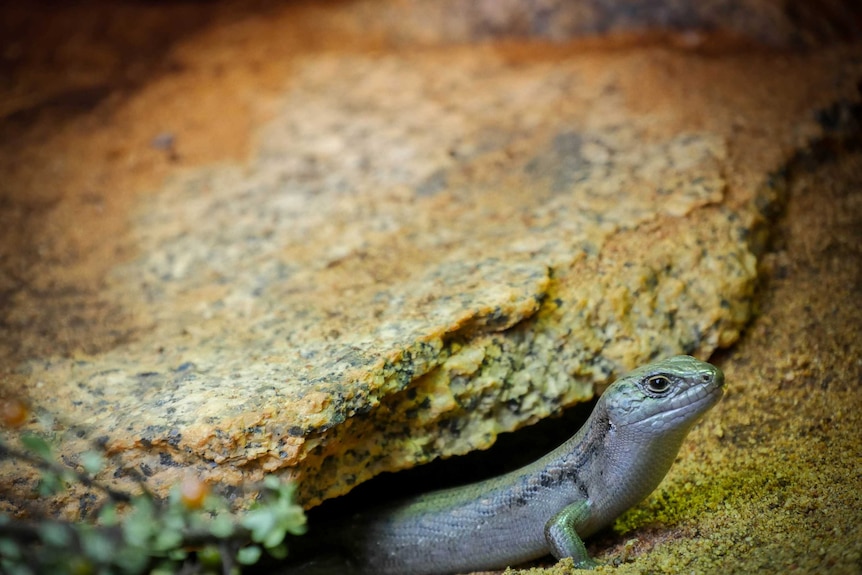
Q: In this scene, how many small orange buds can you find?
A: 2